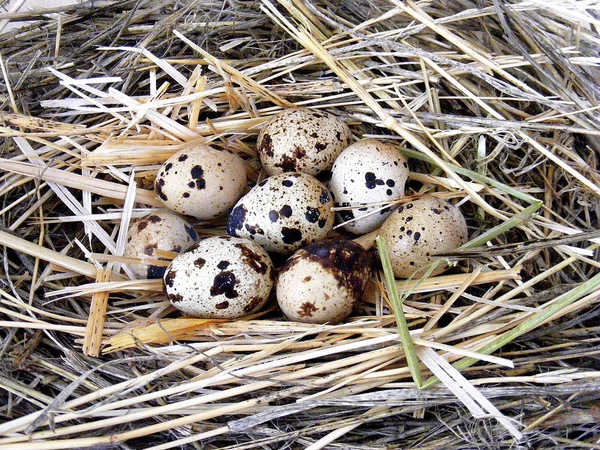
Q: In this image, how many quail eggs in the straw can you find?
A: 8